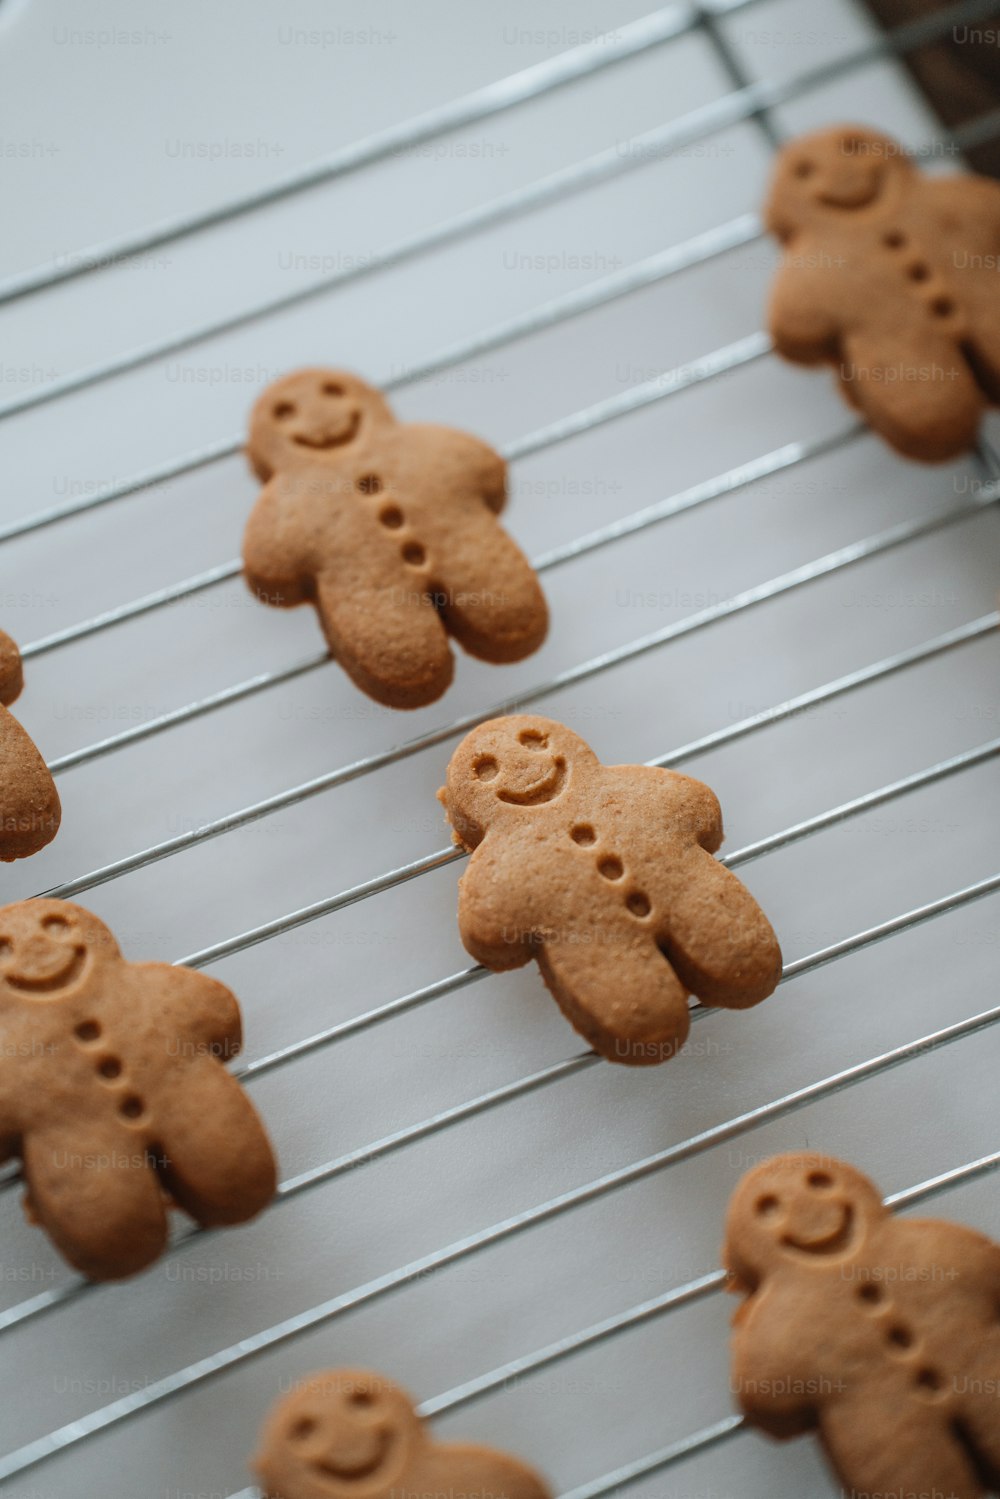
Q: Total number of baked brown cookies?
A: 7